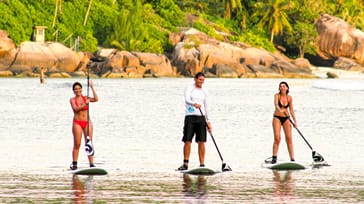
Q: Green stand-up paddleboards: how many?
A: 3